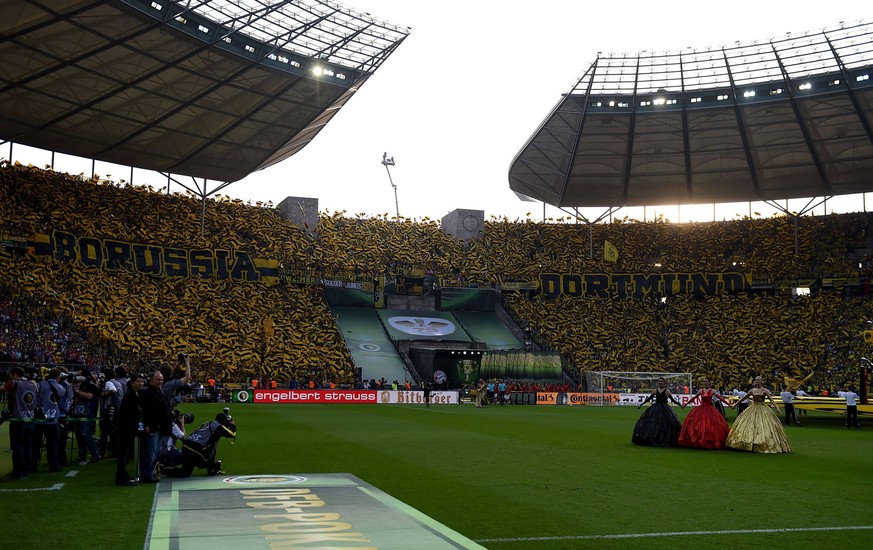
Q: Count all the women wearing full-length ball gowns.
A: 3